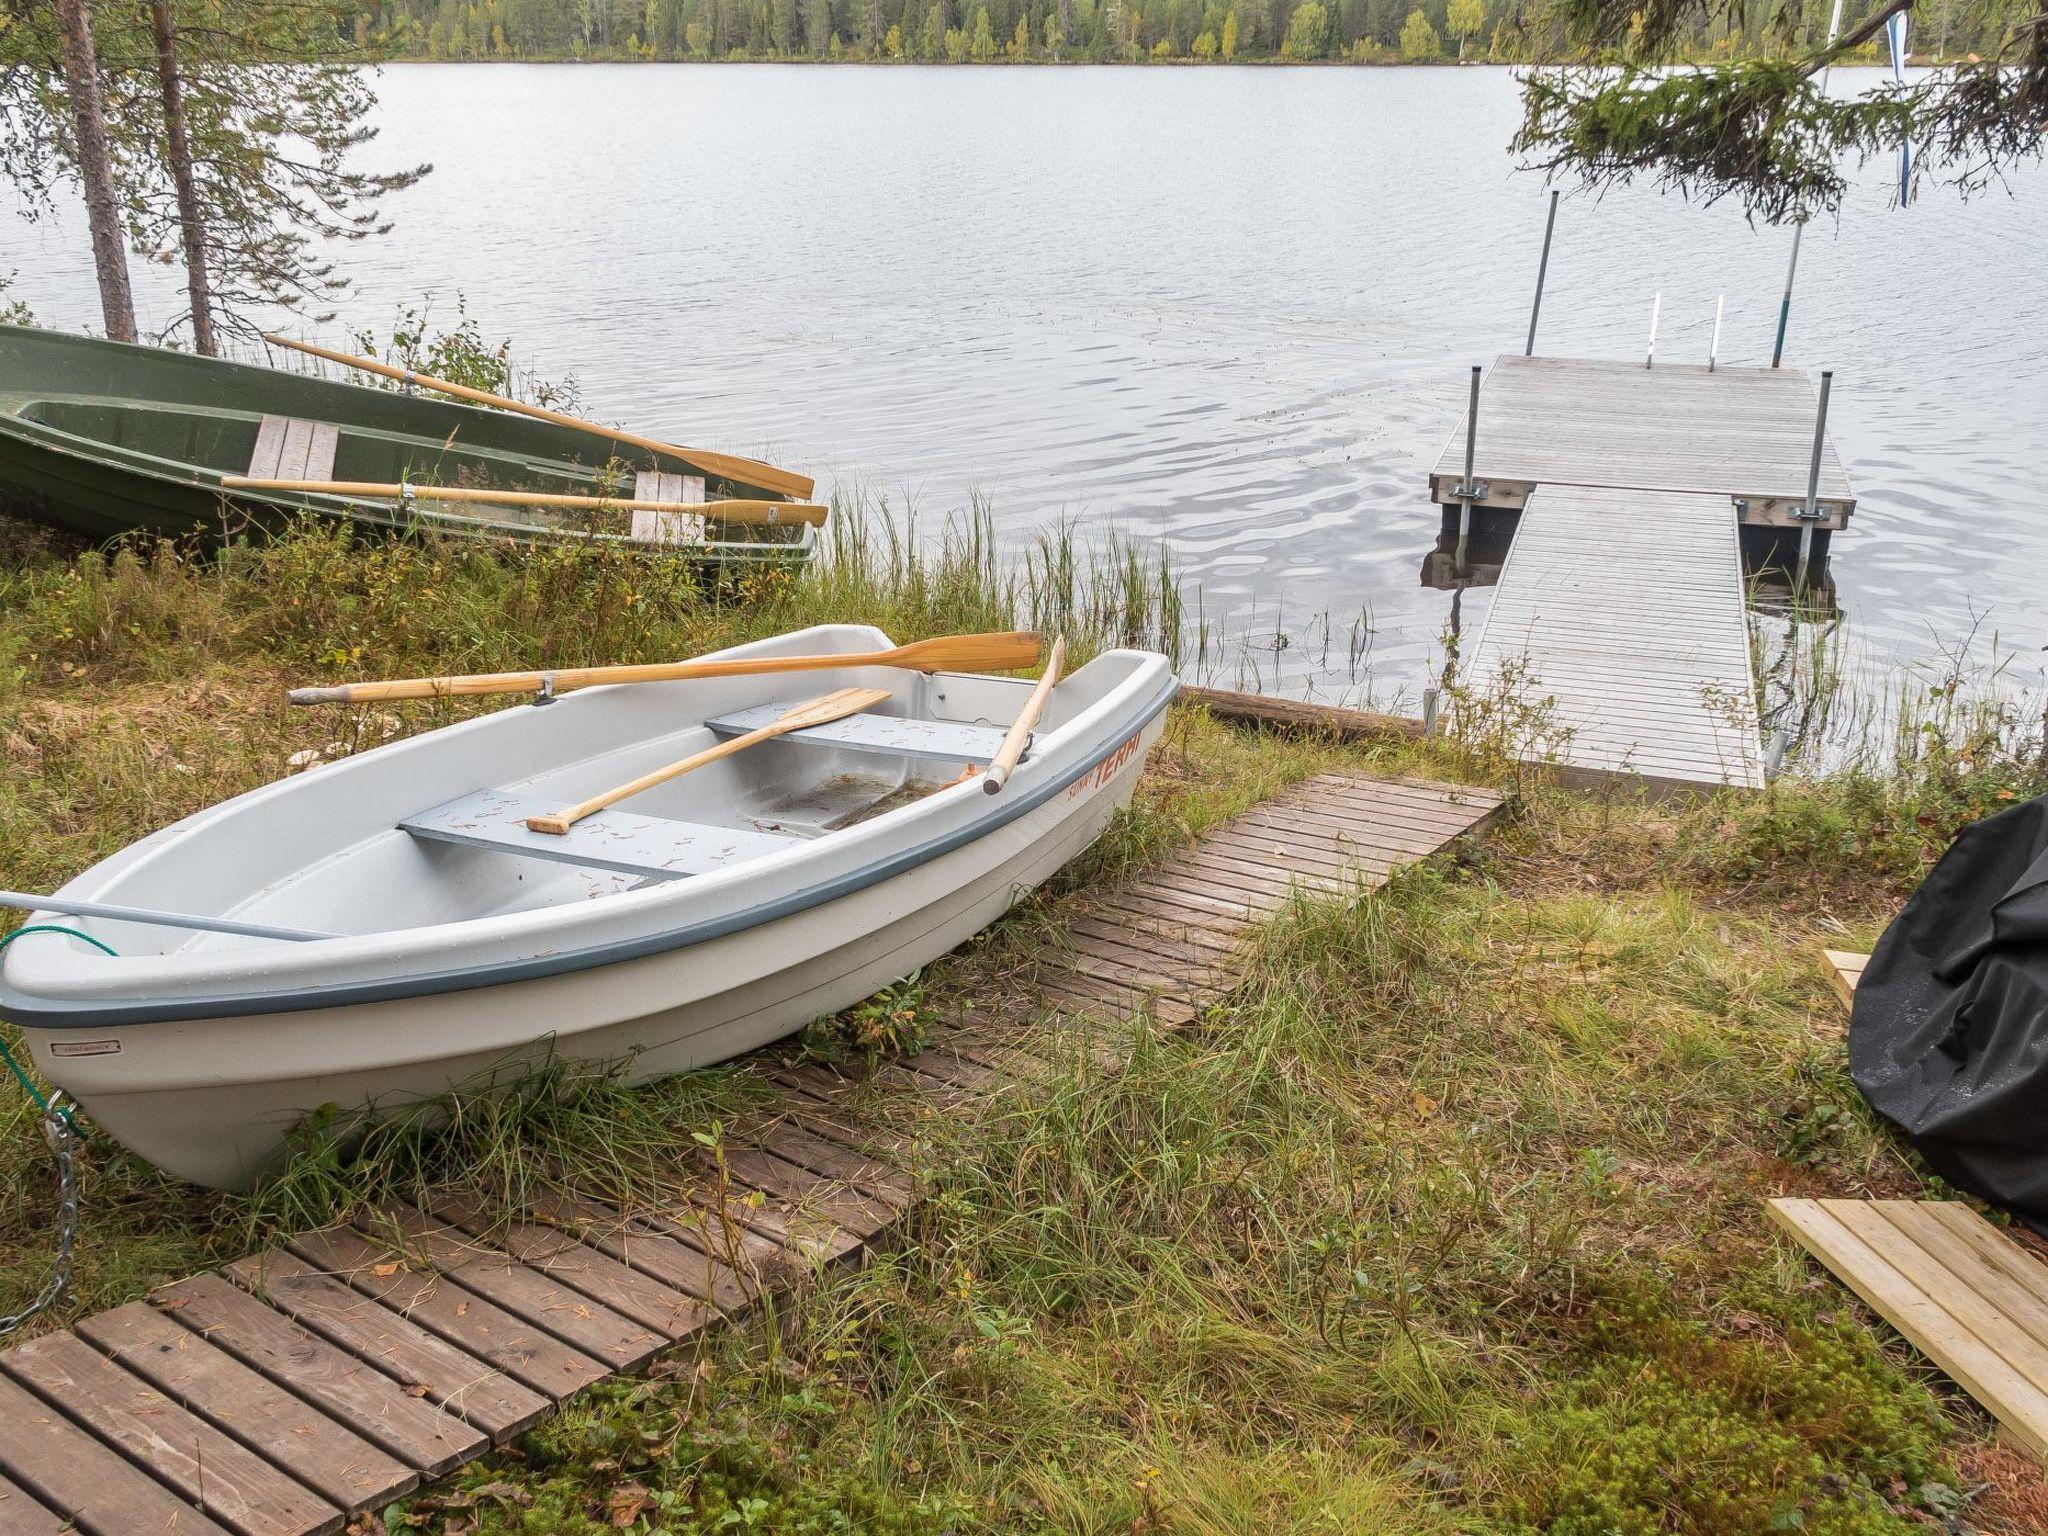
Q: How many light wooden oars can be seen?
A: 5